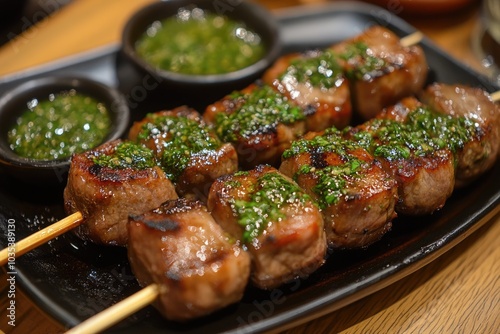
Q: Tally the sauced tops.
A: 9